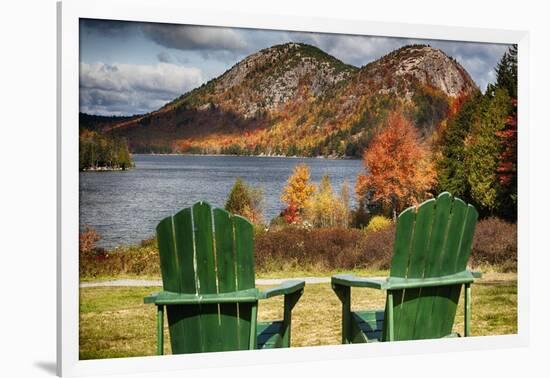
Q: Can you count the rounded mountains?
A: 2